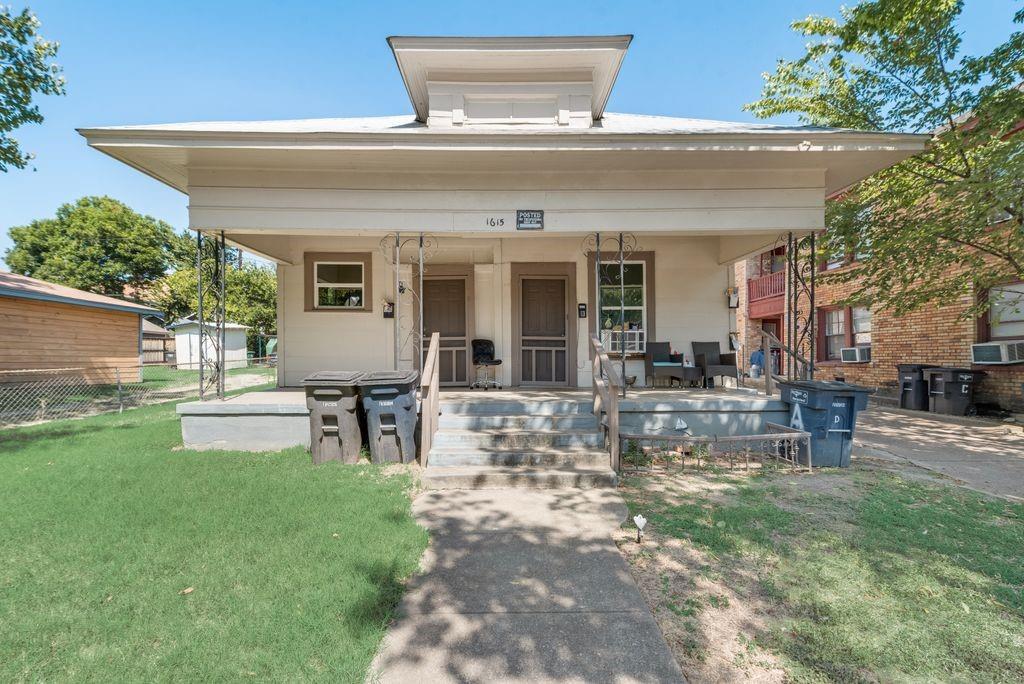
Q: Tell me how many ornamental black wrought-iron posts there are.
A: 4